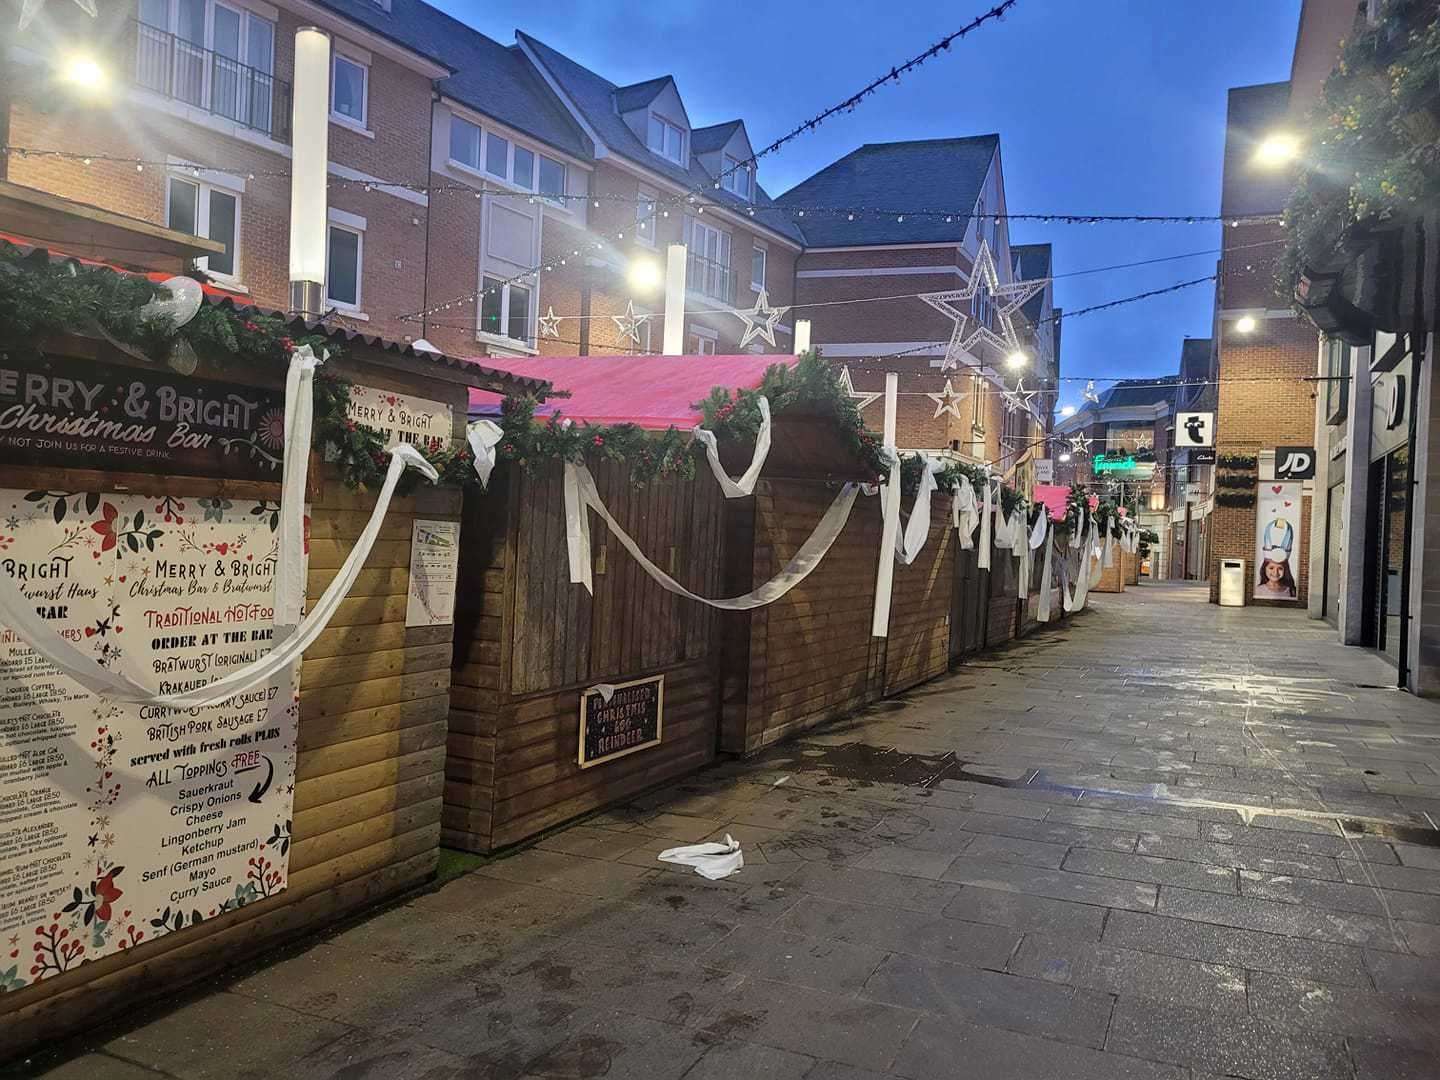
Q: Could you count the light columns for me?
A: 4